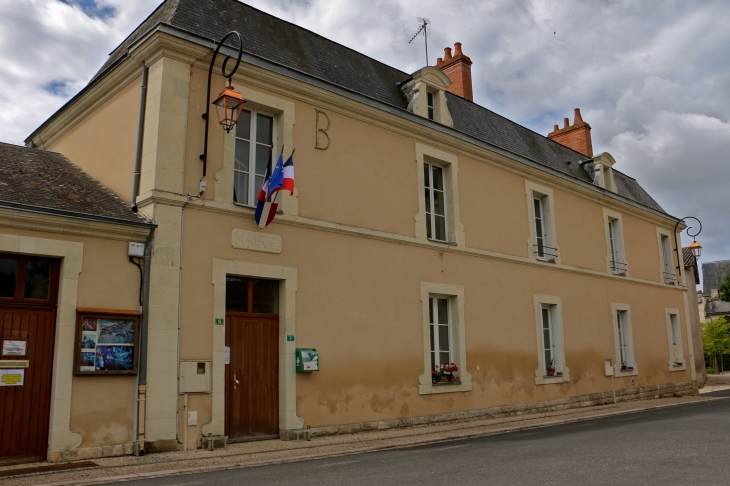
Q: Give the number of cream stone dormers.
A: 2